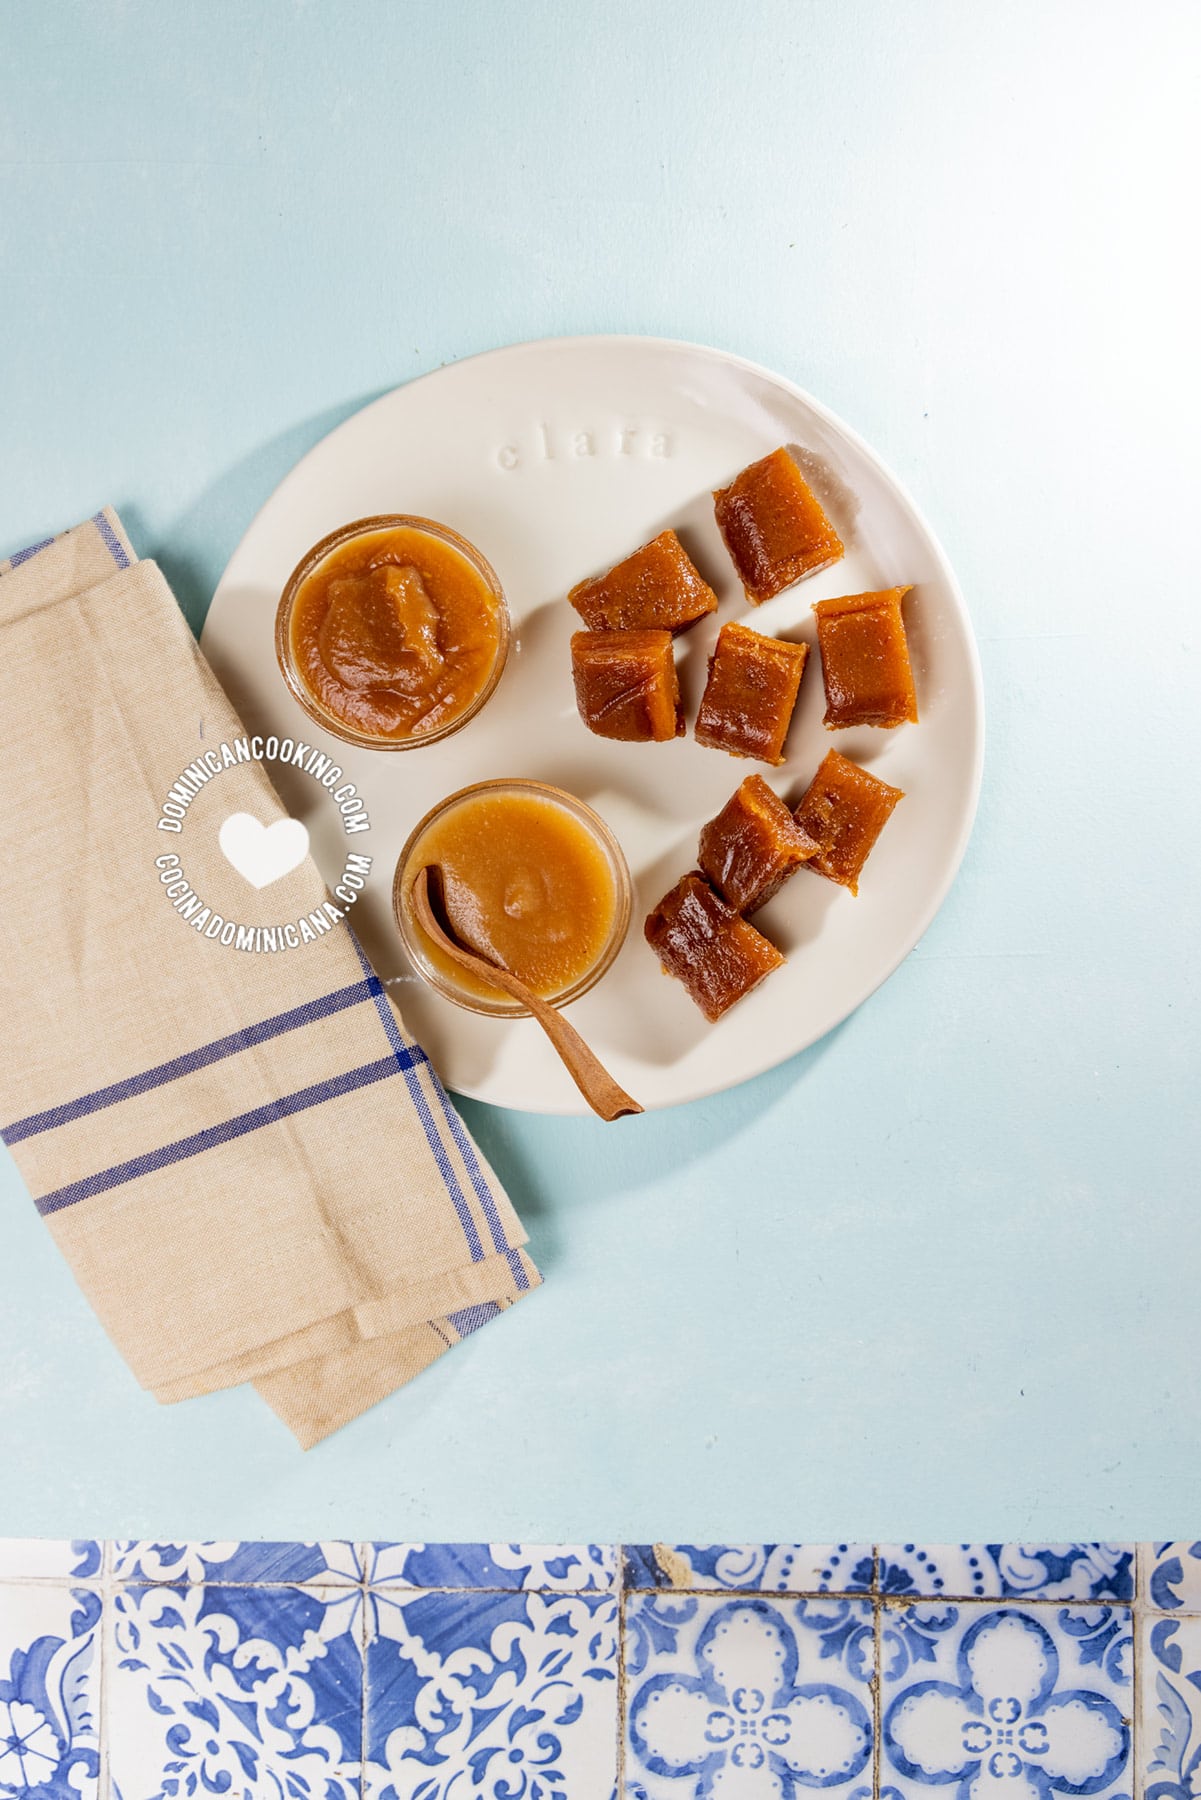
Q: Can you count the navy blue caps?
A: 0